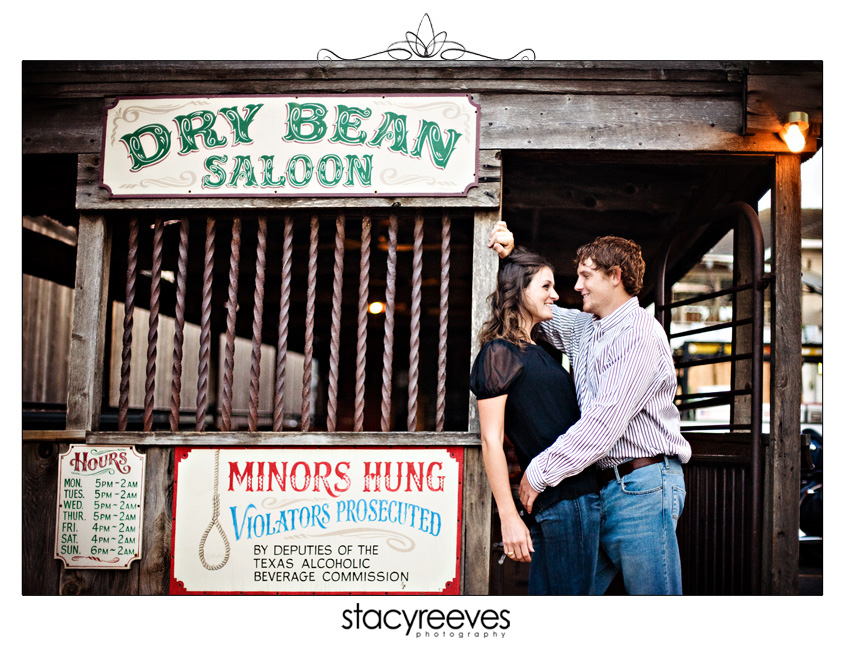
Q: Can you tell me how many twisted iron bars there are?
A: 13